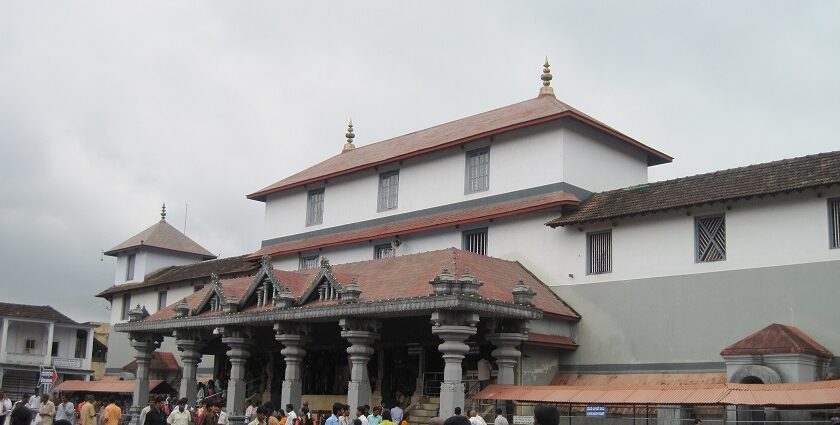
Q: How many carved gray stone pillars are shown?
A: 7